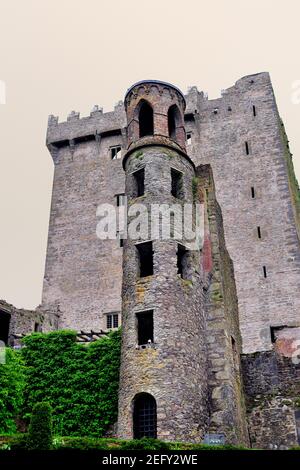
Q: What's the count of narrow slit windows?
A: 5